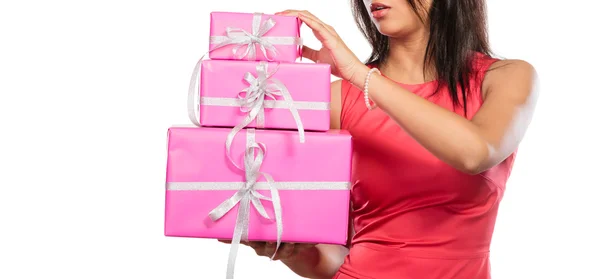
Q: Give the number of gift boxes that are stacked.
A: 3